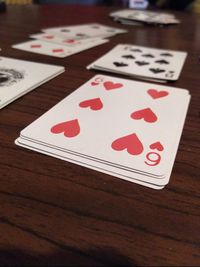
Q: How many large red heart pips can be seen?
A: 6